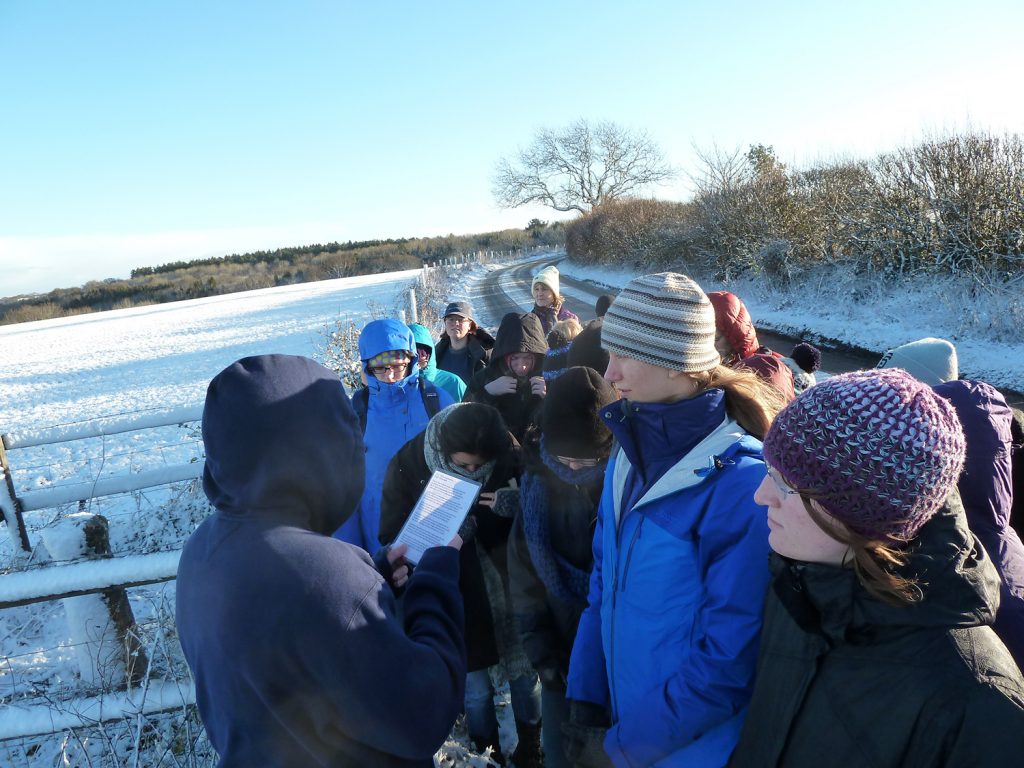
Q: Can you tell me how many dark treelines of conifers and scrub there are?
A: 1